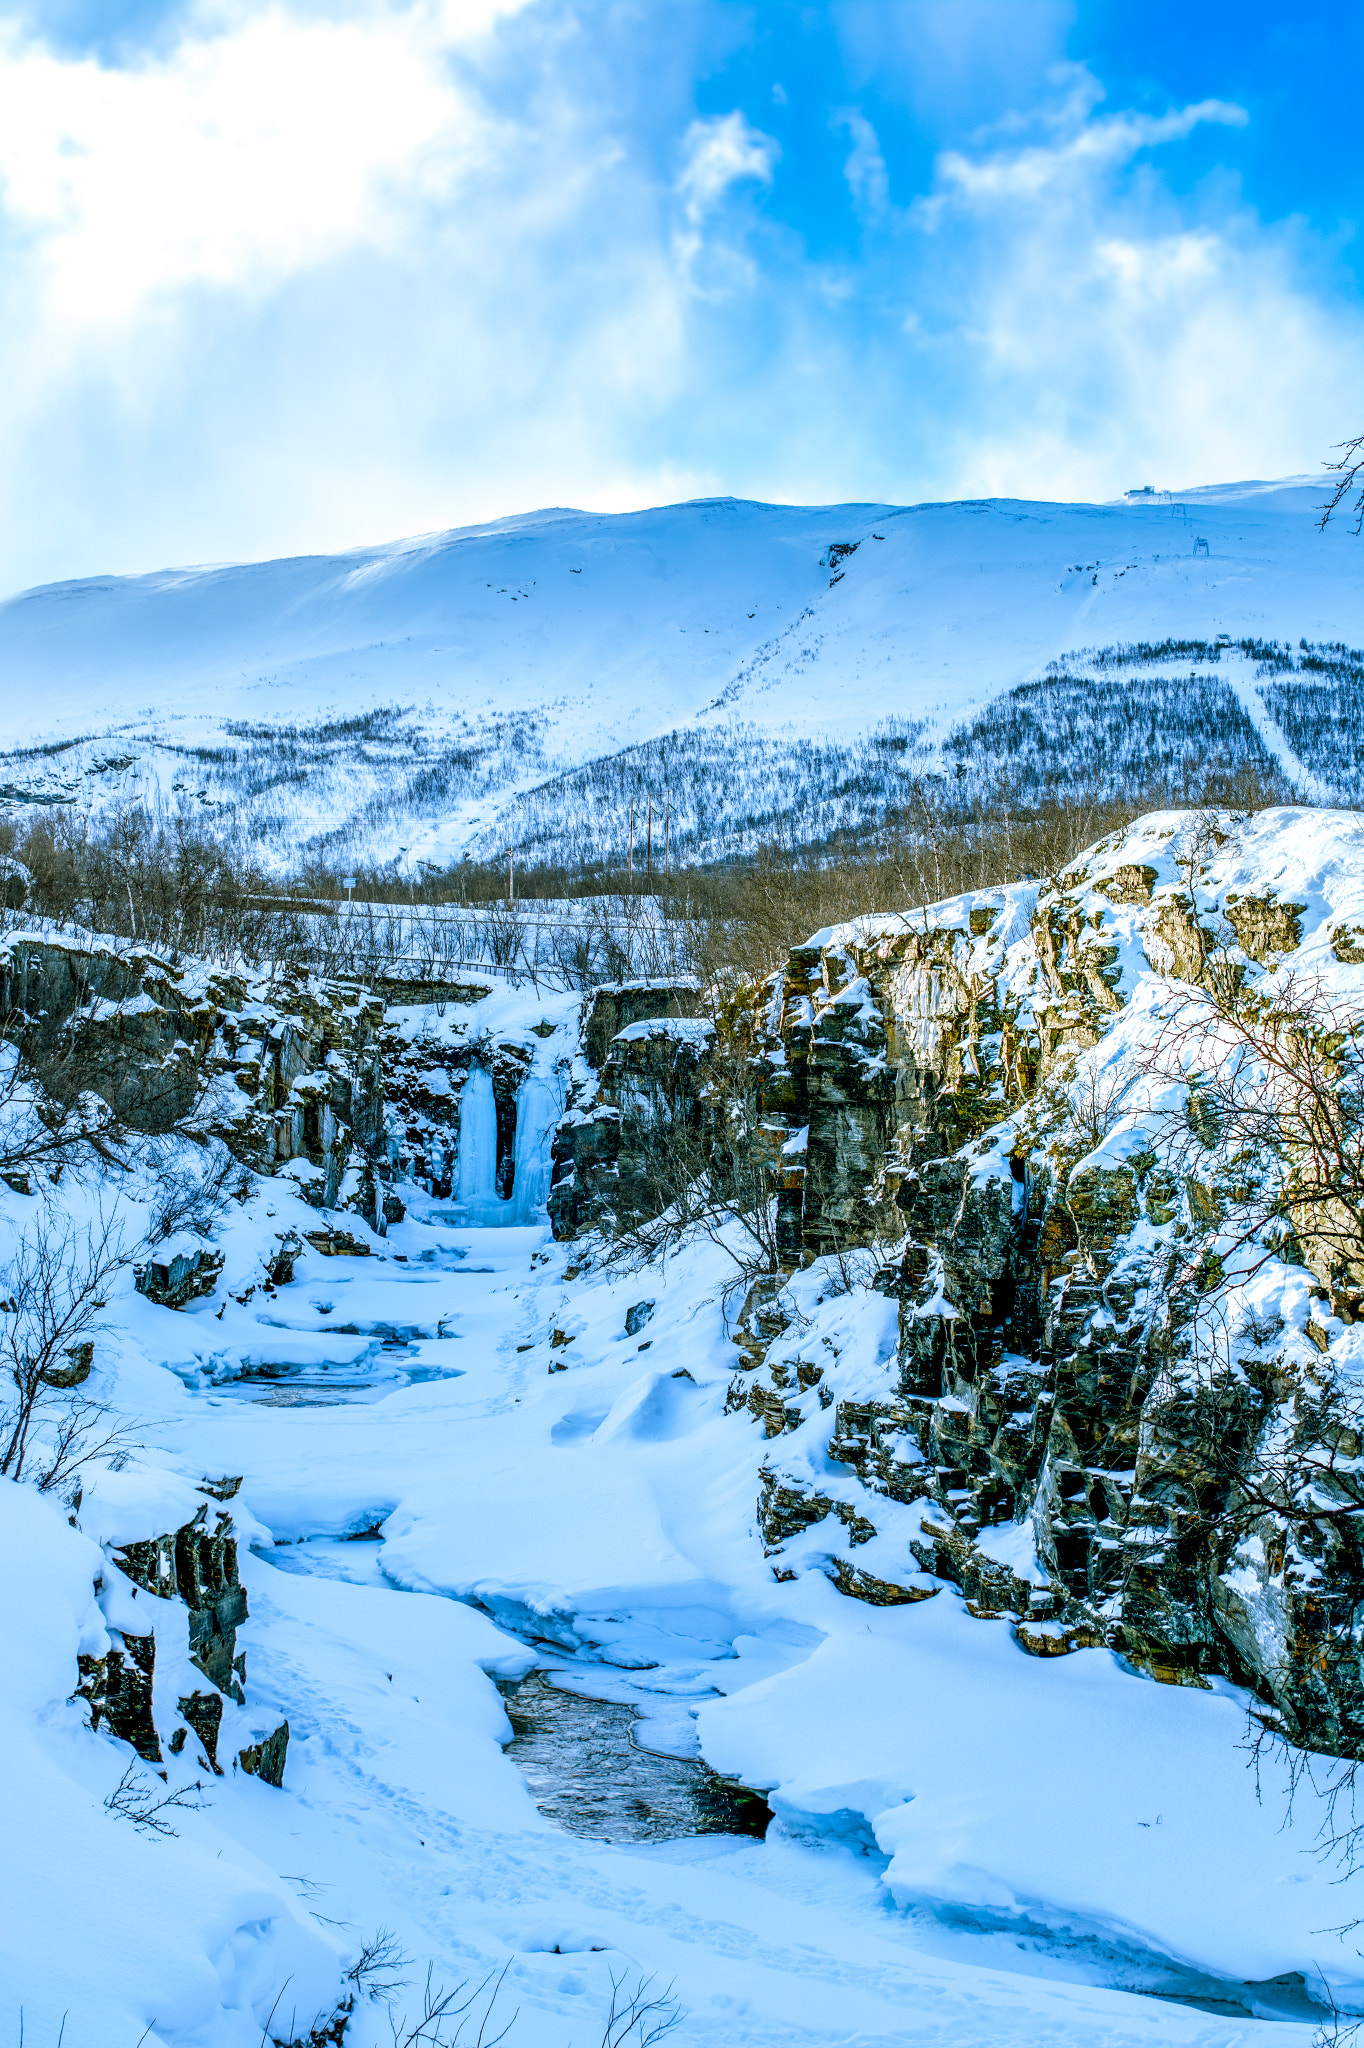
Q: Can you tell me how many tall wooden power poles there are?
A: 3